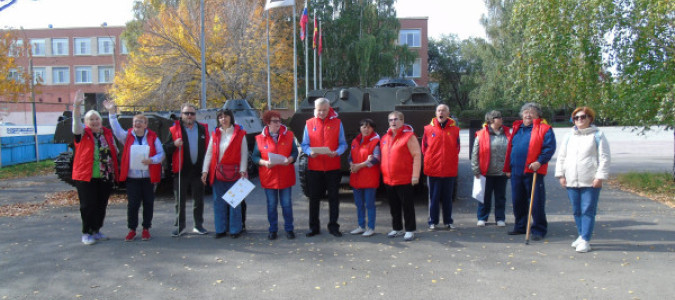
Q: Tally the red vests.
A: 11